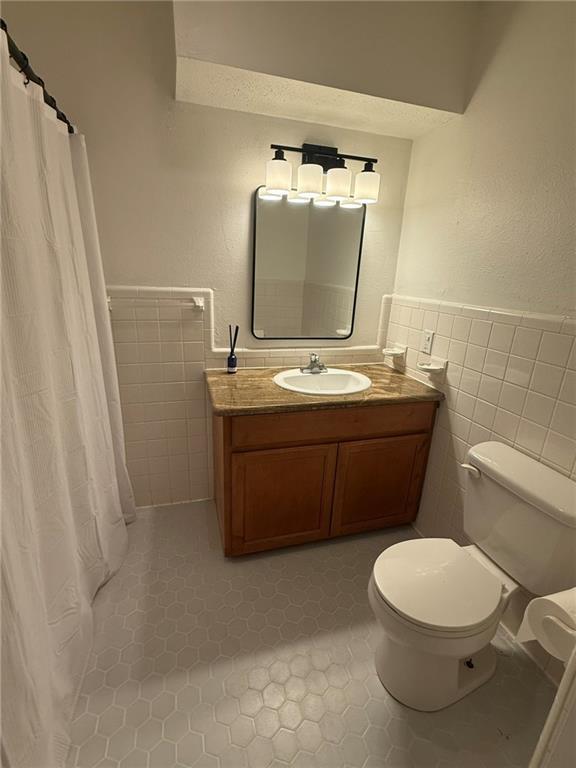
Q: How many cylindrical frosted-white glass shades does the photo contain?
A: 4